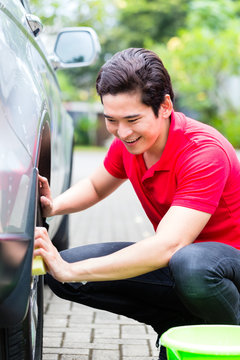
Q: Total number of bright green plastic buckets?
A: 1